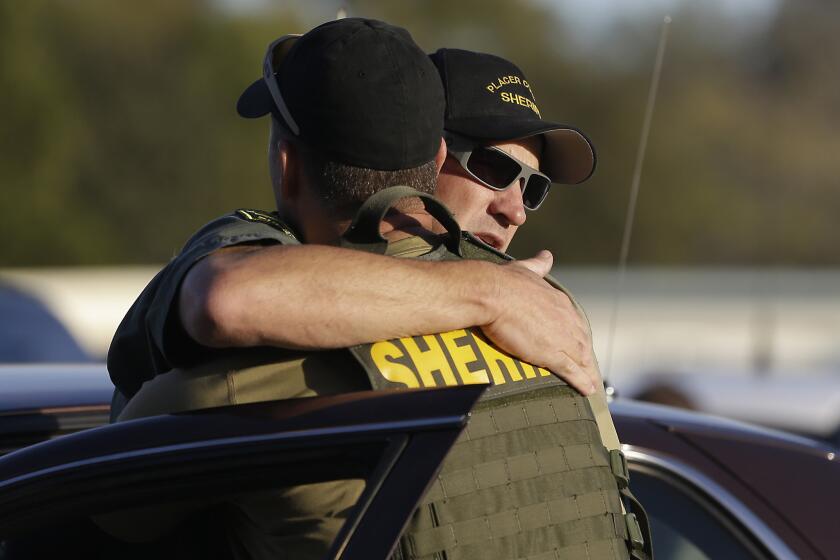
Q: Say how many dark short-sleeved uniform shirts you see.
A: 1